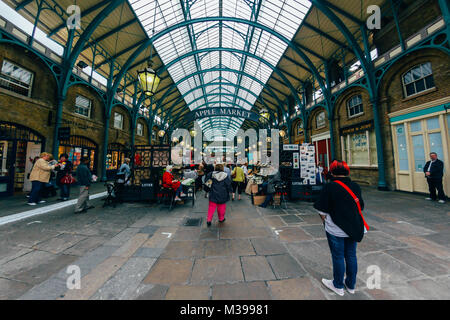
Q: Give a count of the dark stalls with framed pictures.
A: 2